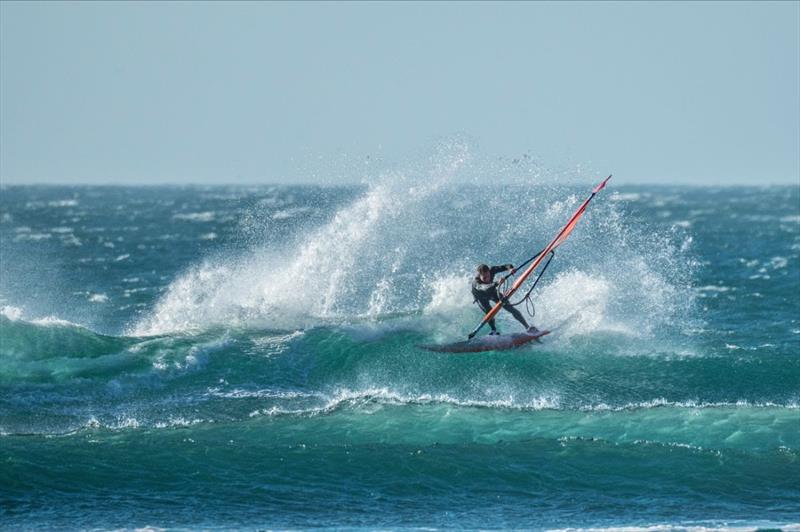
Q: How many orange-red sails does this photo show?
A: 1